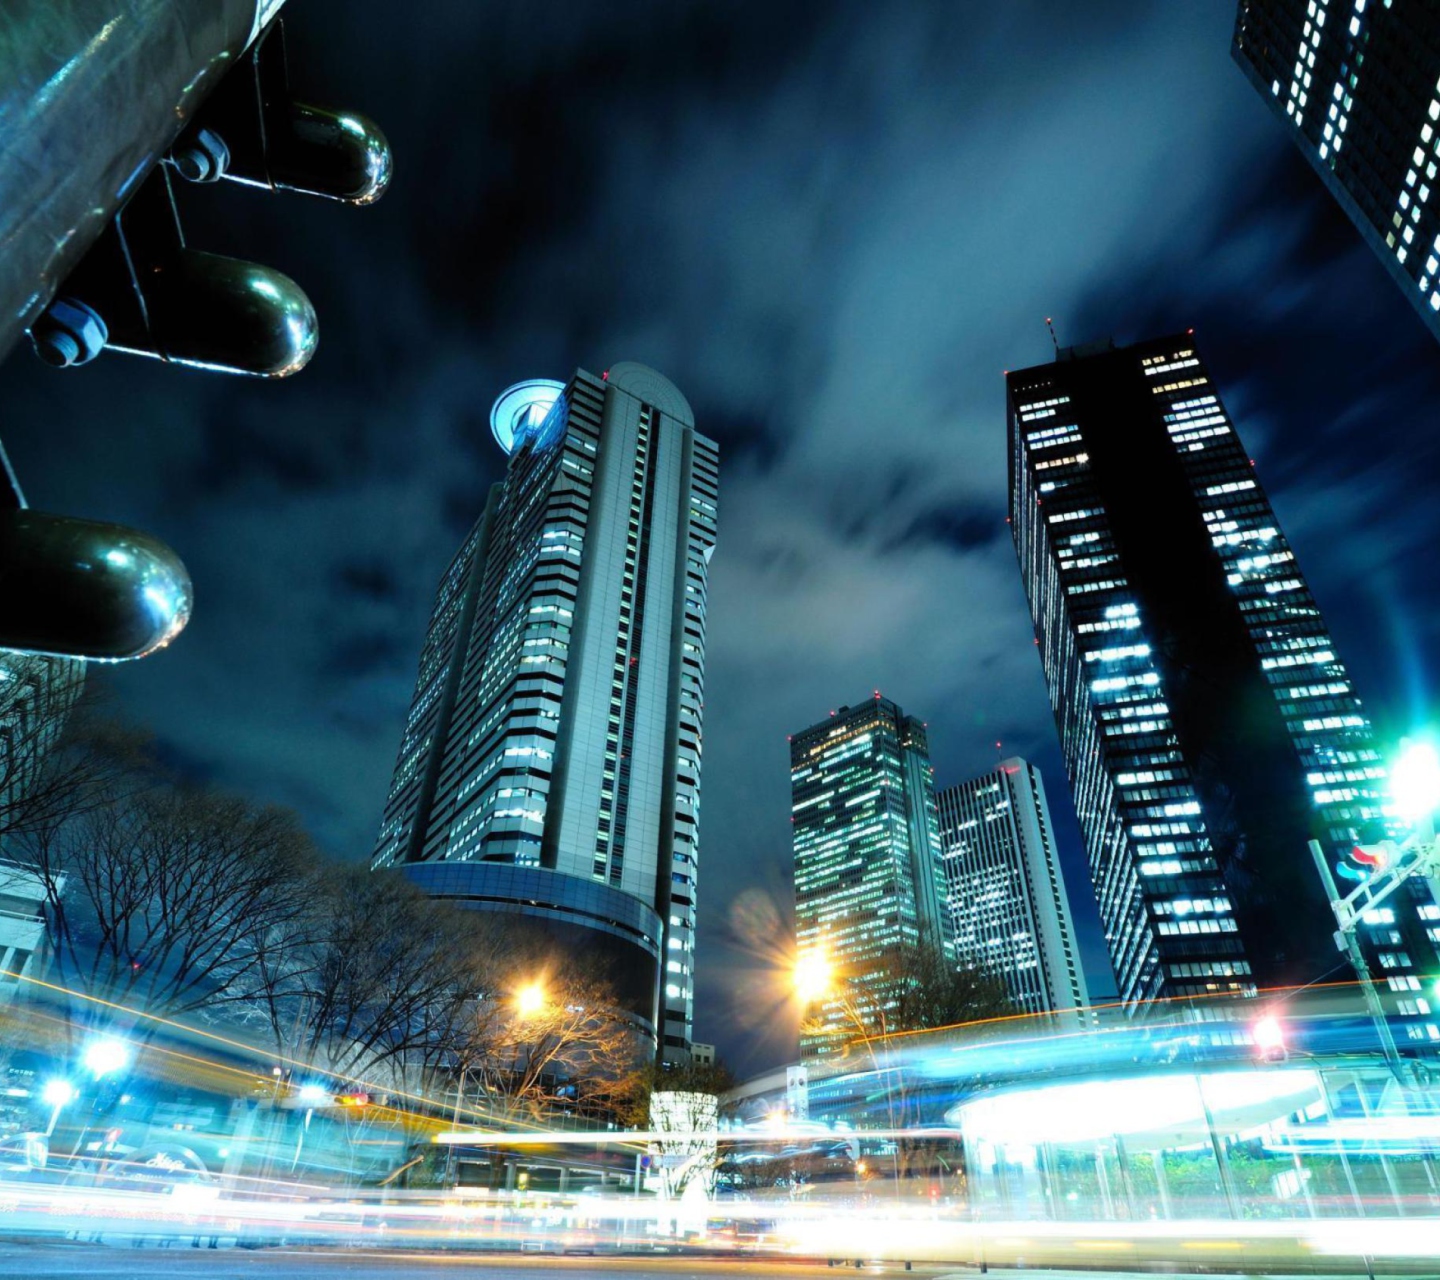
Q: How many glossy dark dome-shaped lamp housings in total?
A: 3